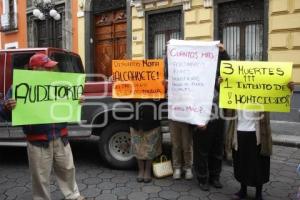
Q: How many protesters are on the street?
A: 5